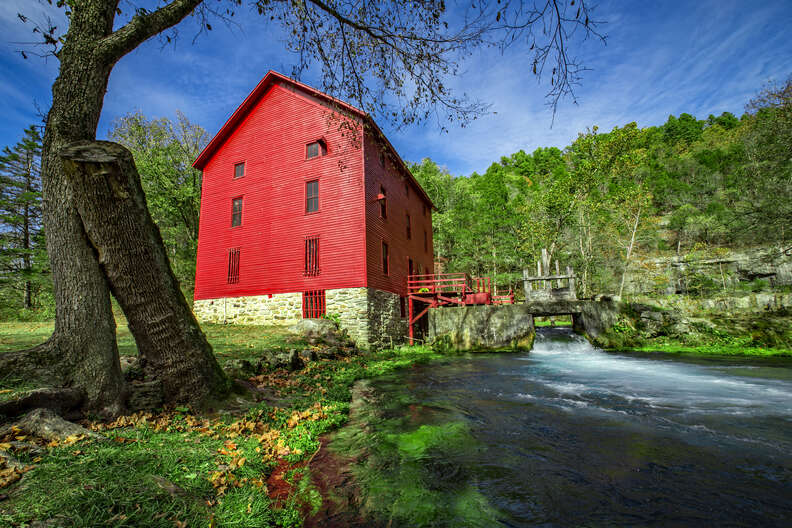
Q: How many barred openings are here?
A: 3